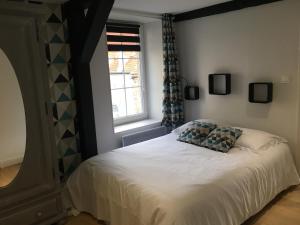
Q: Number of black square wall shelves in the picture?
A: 3